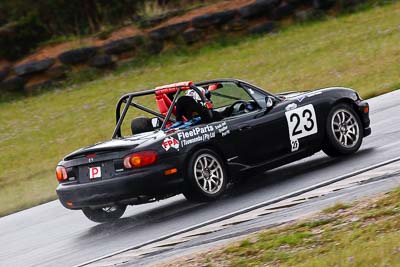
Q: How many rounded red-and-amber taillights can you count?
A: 2